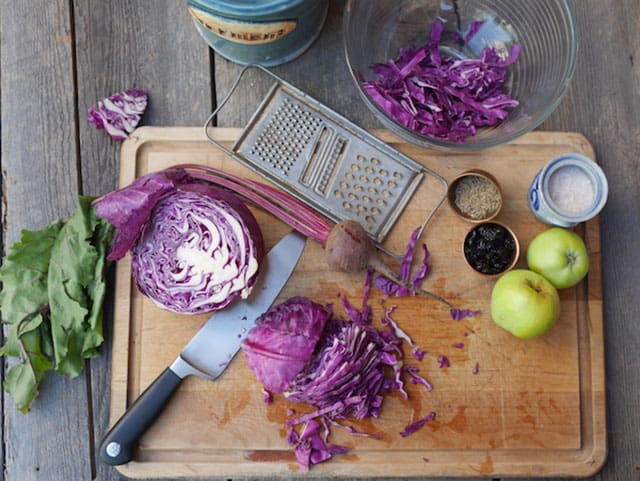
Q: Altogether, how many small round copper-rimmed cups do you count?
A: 2